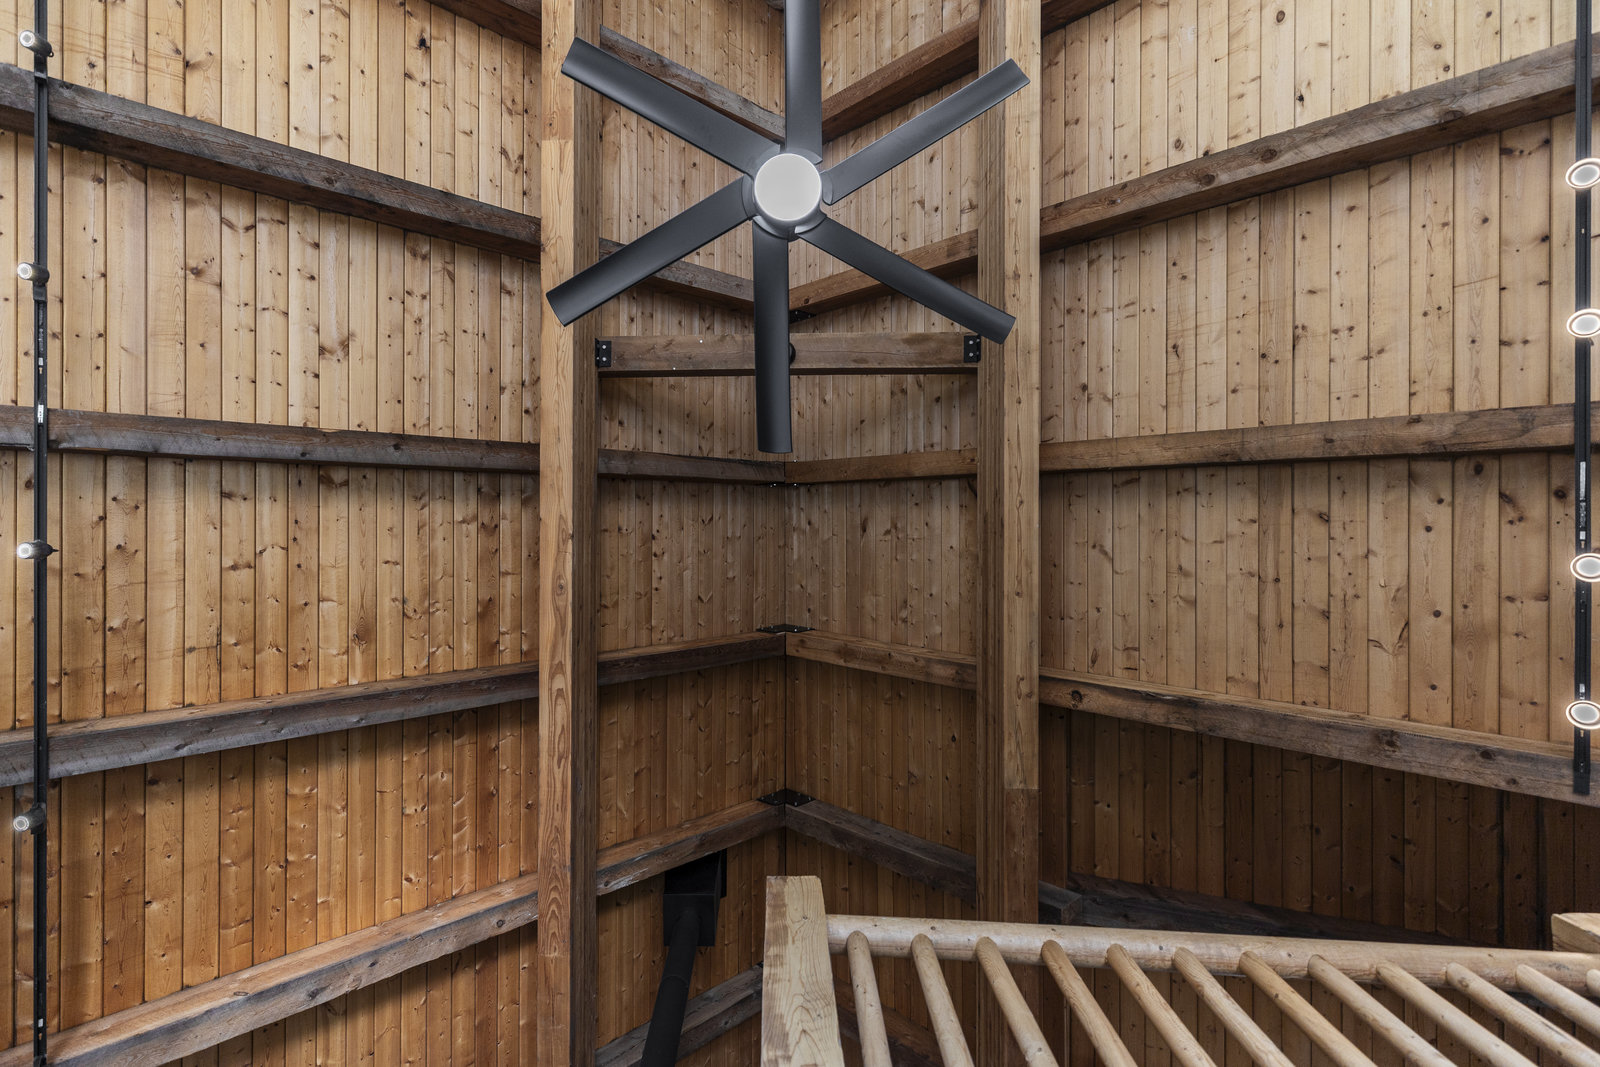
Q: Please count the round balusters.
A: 12